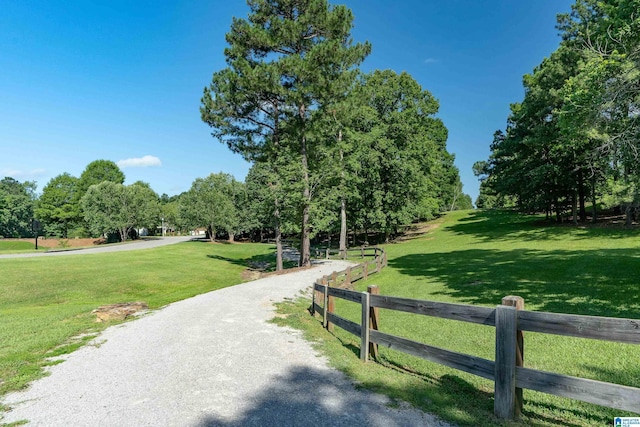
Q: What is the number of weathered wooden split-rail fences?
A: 1